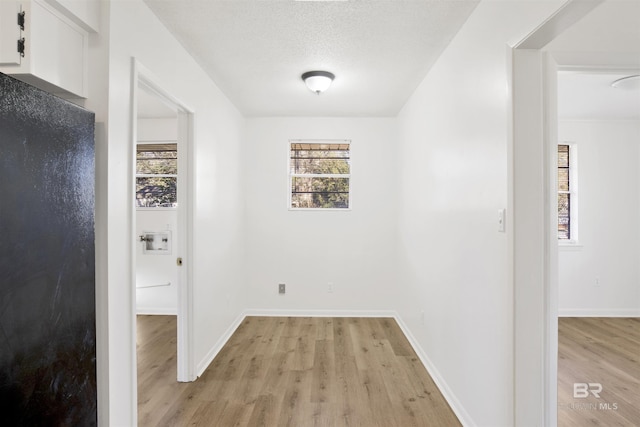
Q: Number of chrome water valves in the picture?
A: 2